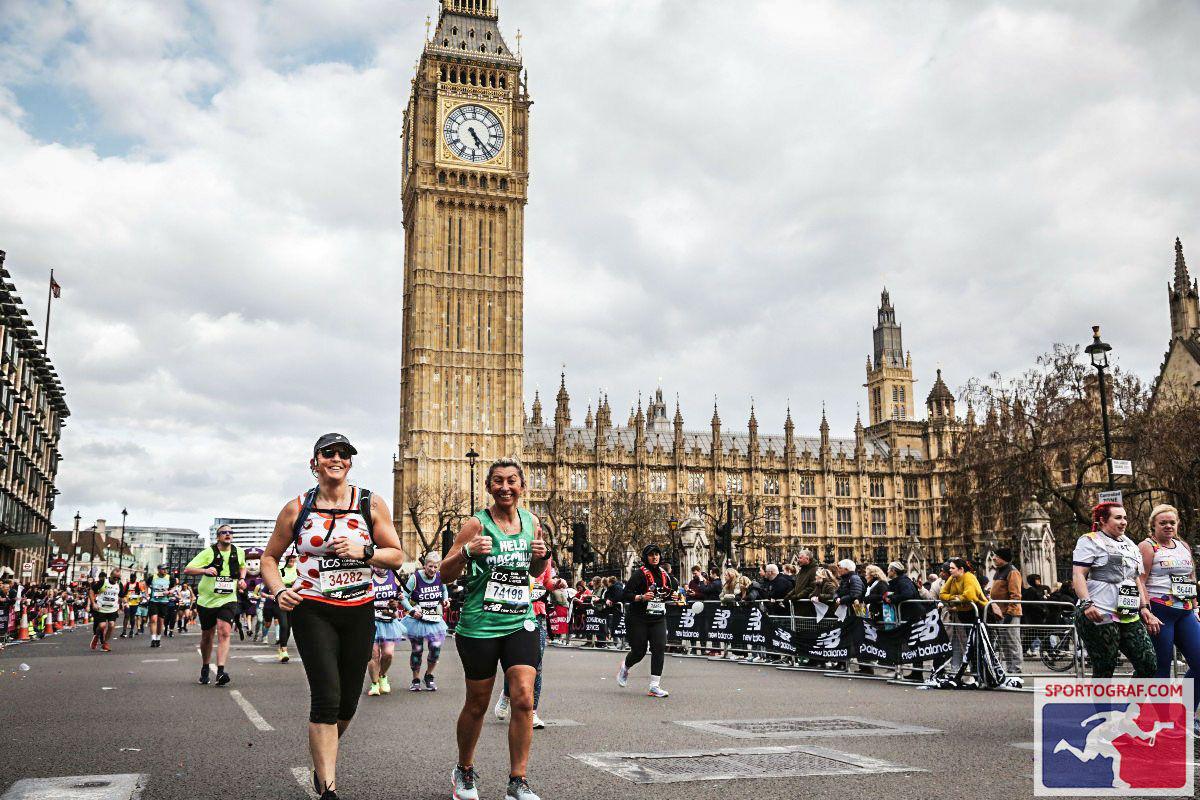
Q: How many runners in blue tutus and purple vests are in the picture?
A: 2